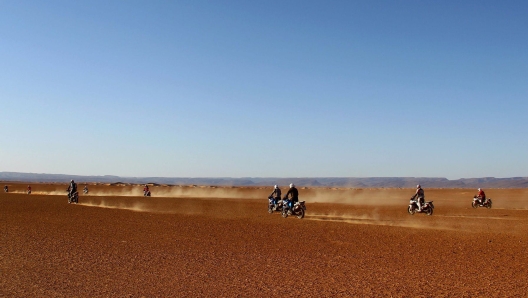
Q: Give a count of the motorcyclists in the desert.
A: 9